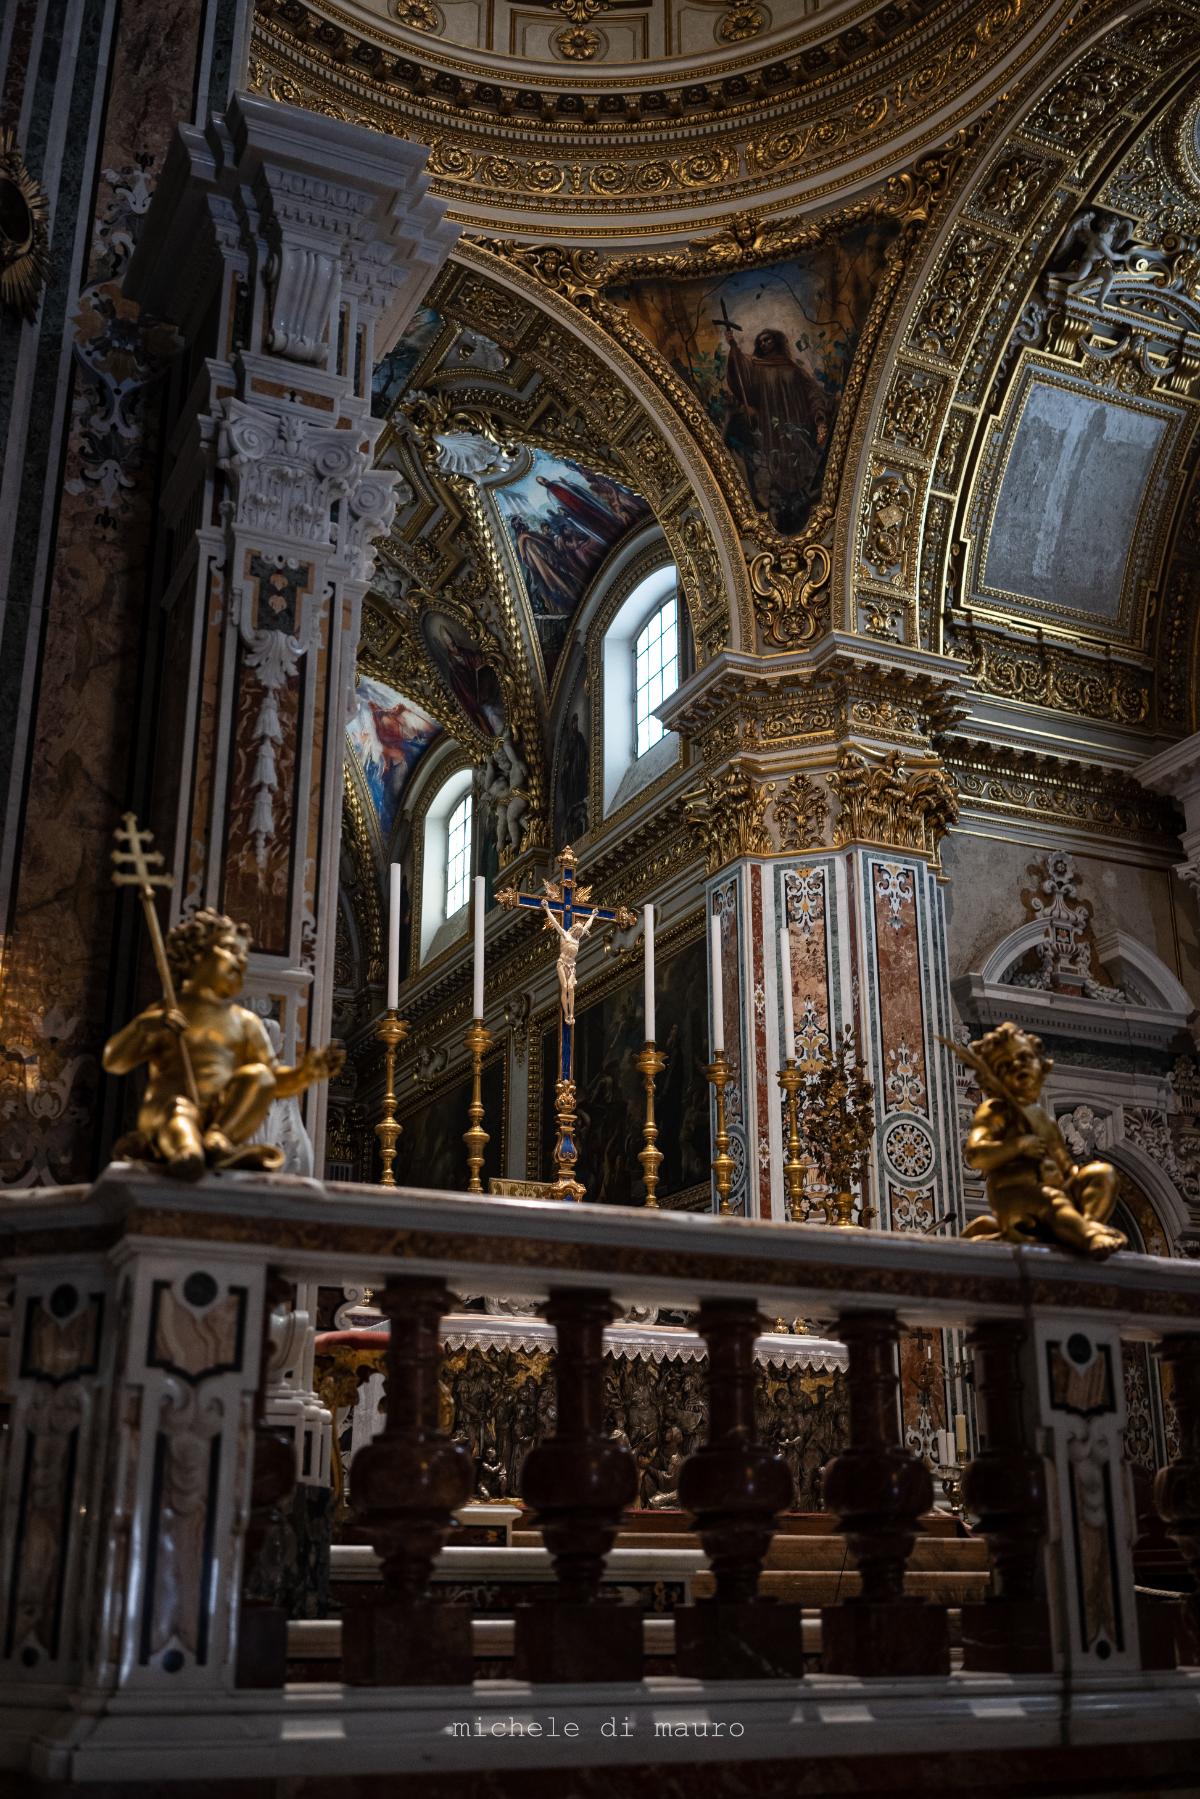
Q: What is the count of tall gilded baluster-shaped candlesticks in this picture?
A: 5